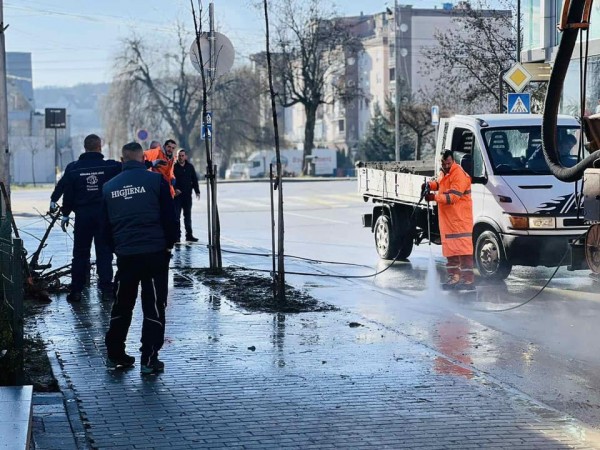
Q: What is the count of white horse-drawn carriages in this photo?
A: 0